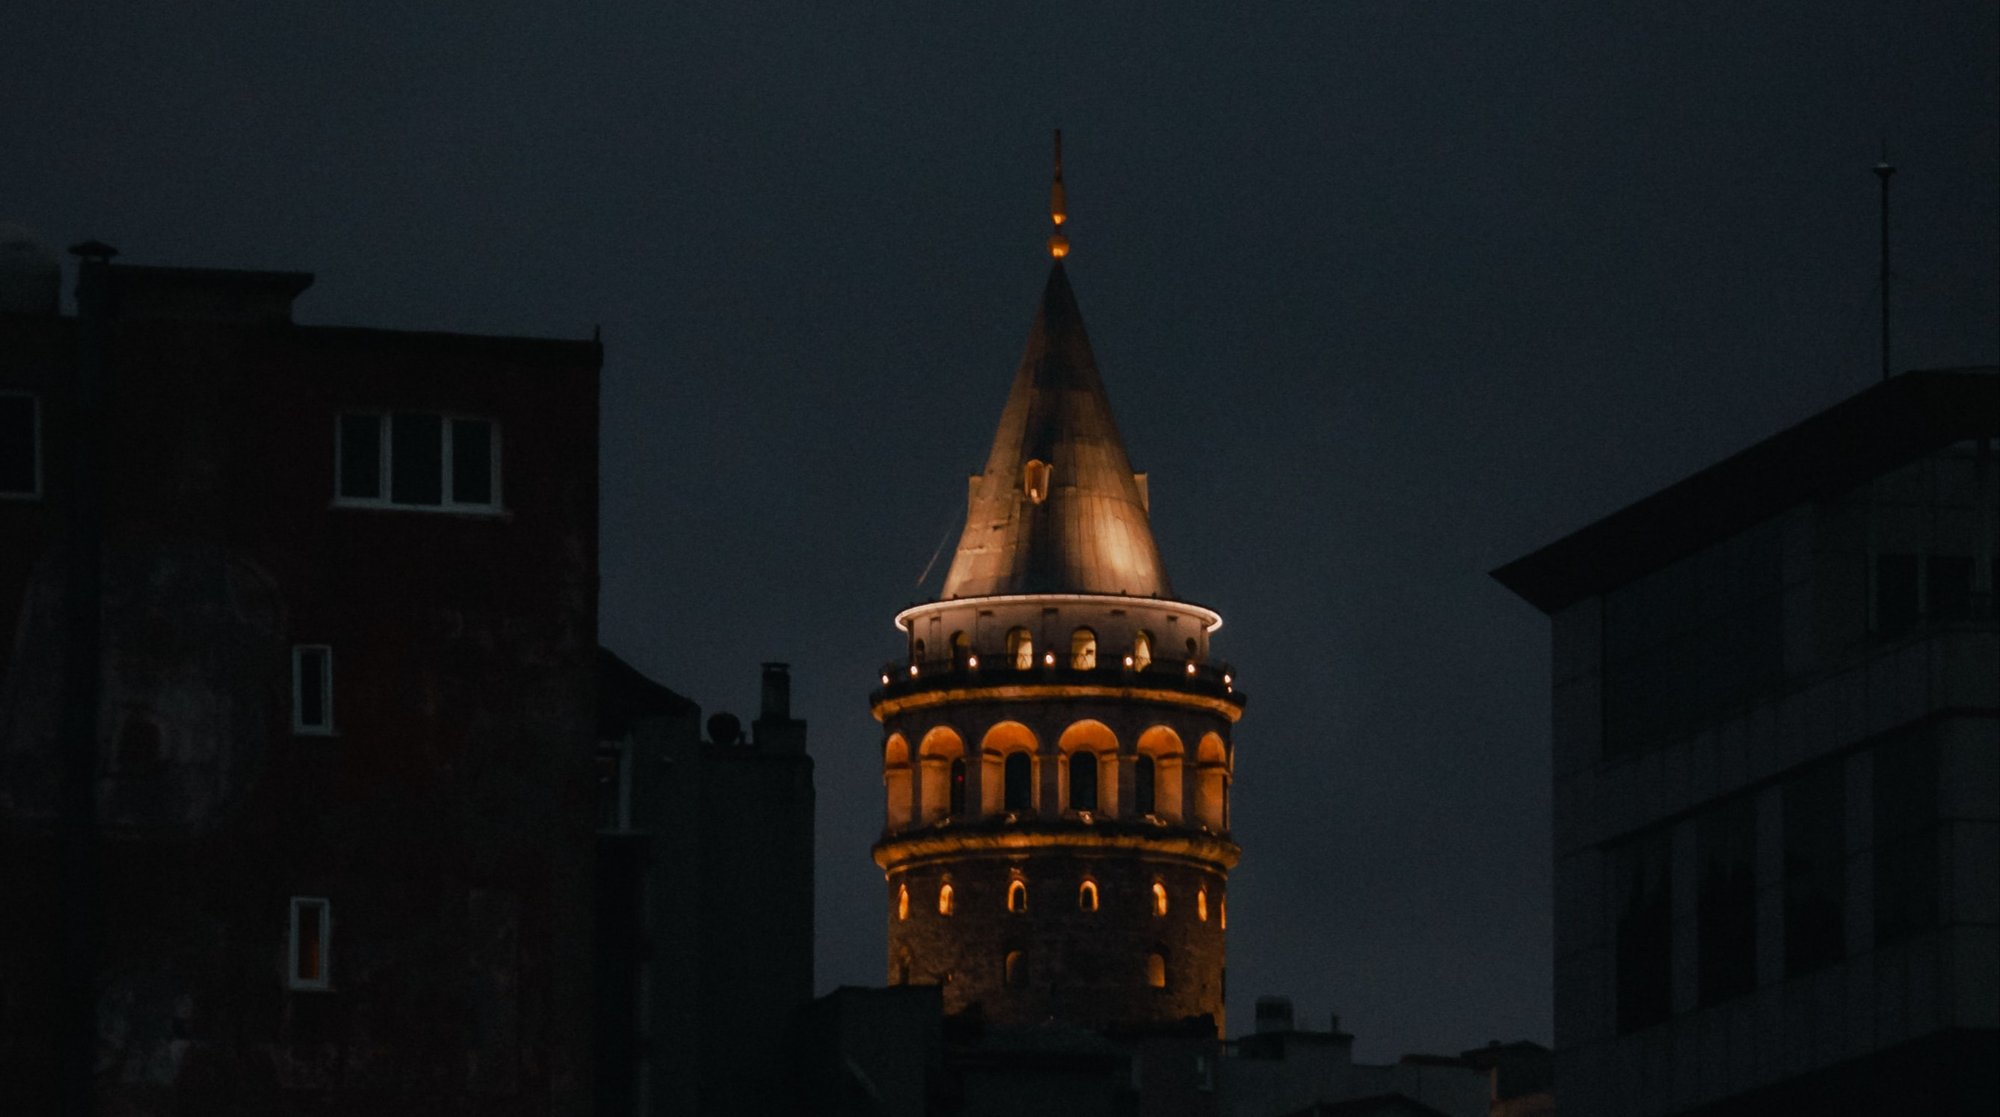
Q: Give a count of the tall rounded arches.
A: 6